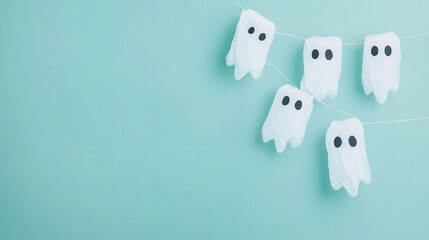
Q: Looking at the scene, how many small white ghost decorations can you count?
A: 5